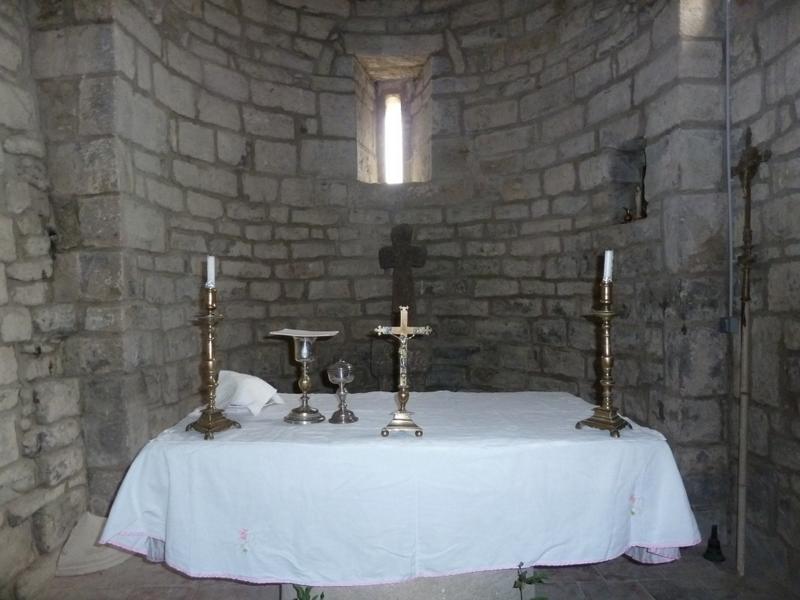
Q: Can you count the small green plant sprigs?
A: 2